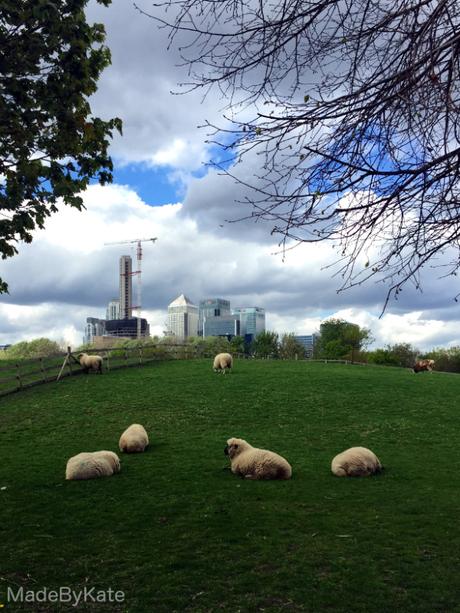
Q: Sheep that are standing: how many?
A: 2